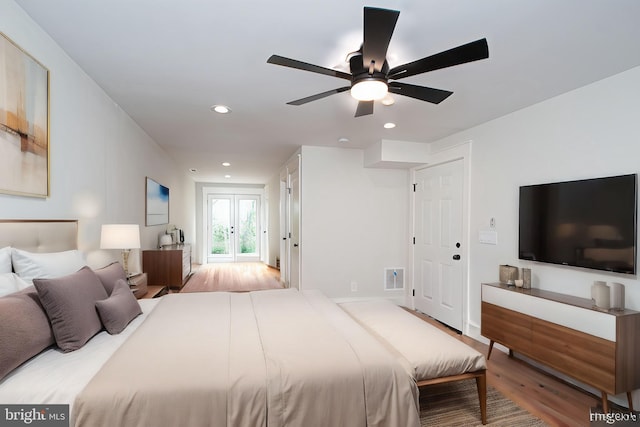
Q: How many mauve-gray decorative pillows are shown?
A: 4